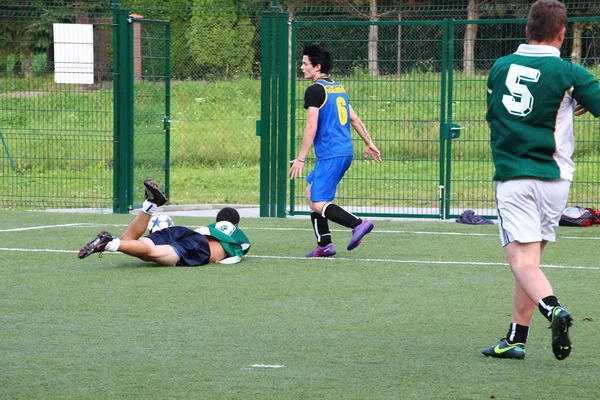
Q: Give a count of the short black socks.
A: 2